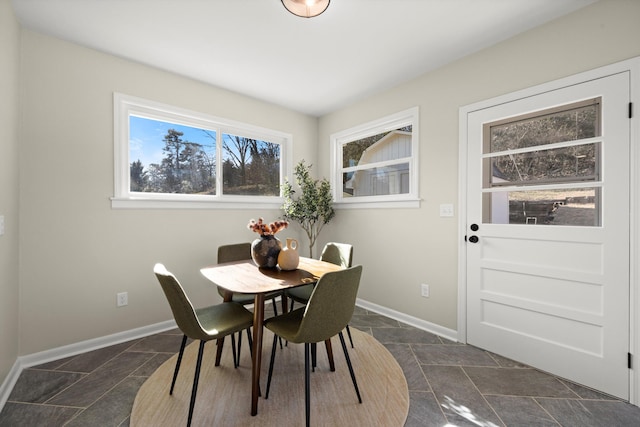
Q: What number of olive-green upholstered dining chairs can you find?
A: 4